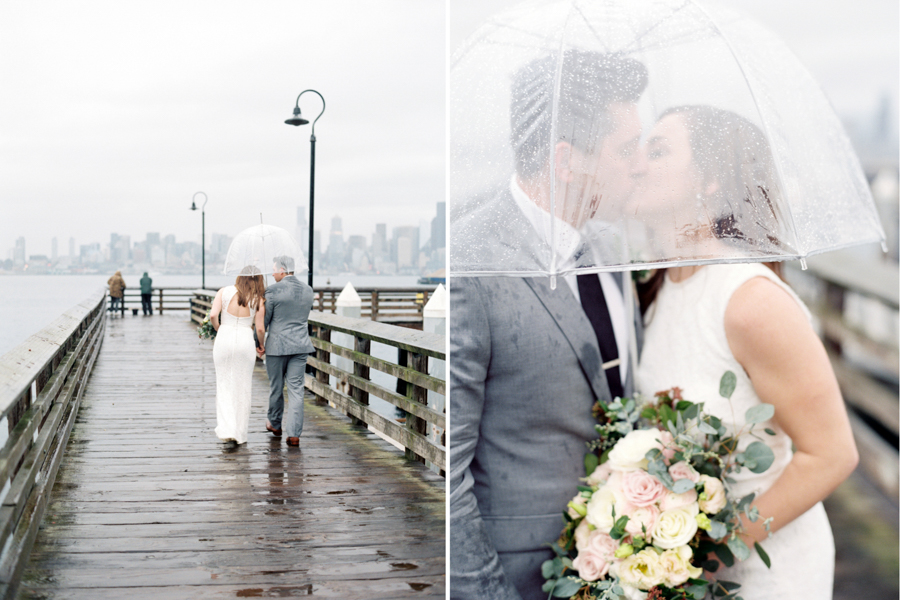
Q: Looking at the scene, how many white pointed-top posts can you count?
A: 2